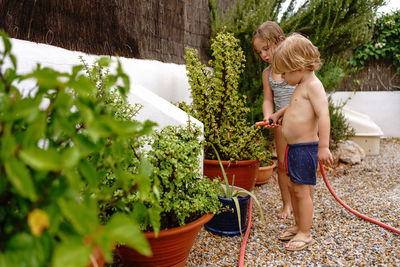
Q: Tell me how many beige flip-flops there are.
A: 2